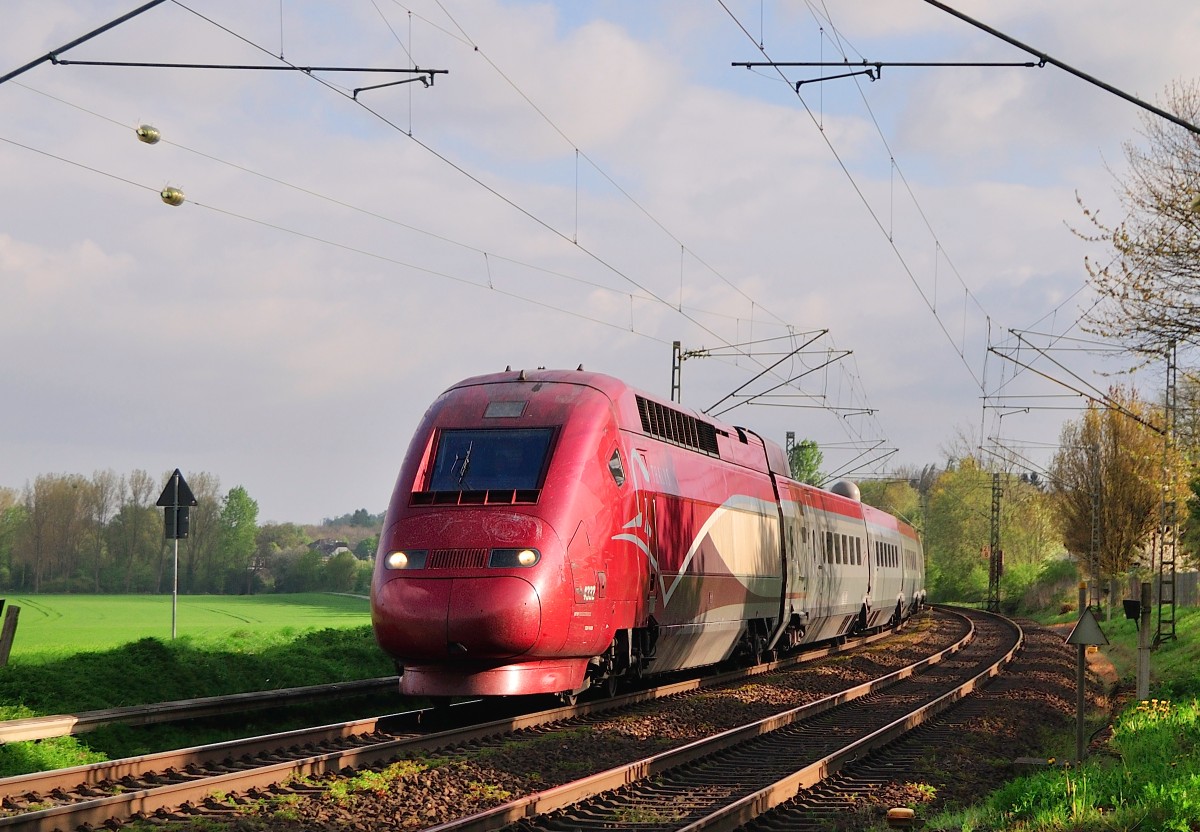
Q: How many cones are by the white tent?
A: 0